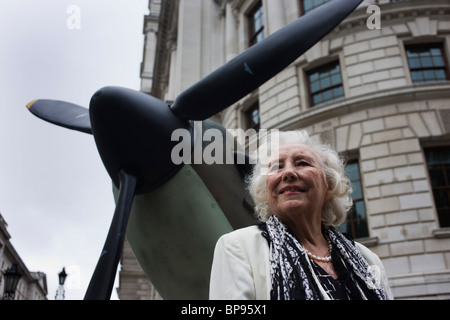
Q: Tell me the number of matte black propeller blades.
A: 3